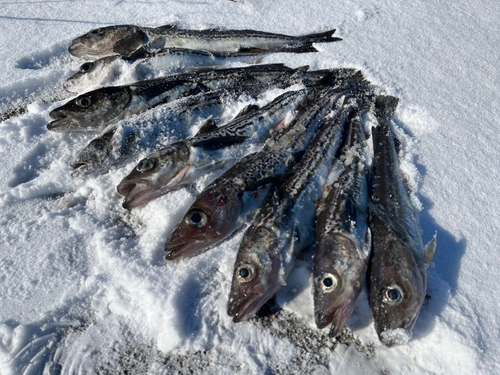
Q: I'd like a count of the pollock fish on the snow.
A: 9